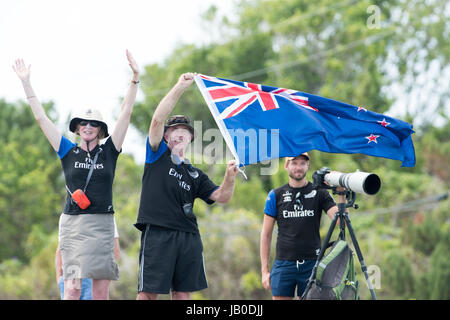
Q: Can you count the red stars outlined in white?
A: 3